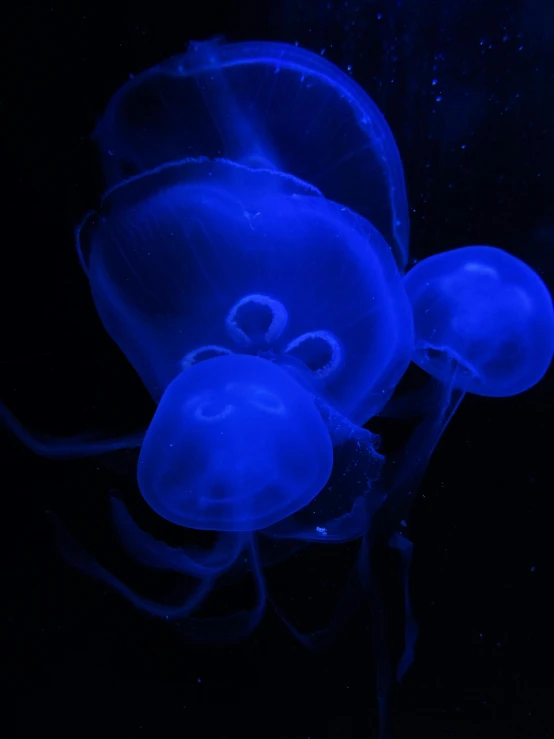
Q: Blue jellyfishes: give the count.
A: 4